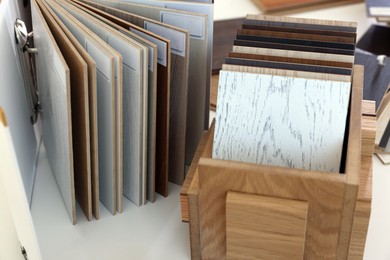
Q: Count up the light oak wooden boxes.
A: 1